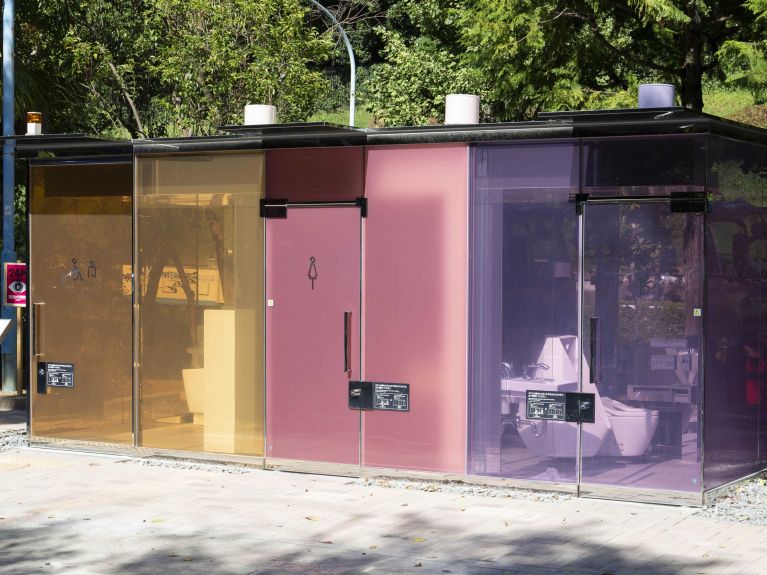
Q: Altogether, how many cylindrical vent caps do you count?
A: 3